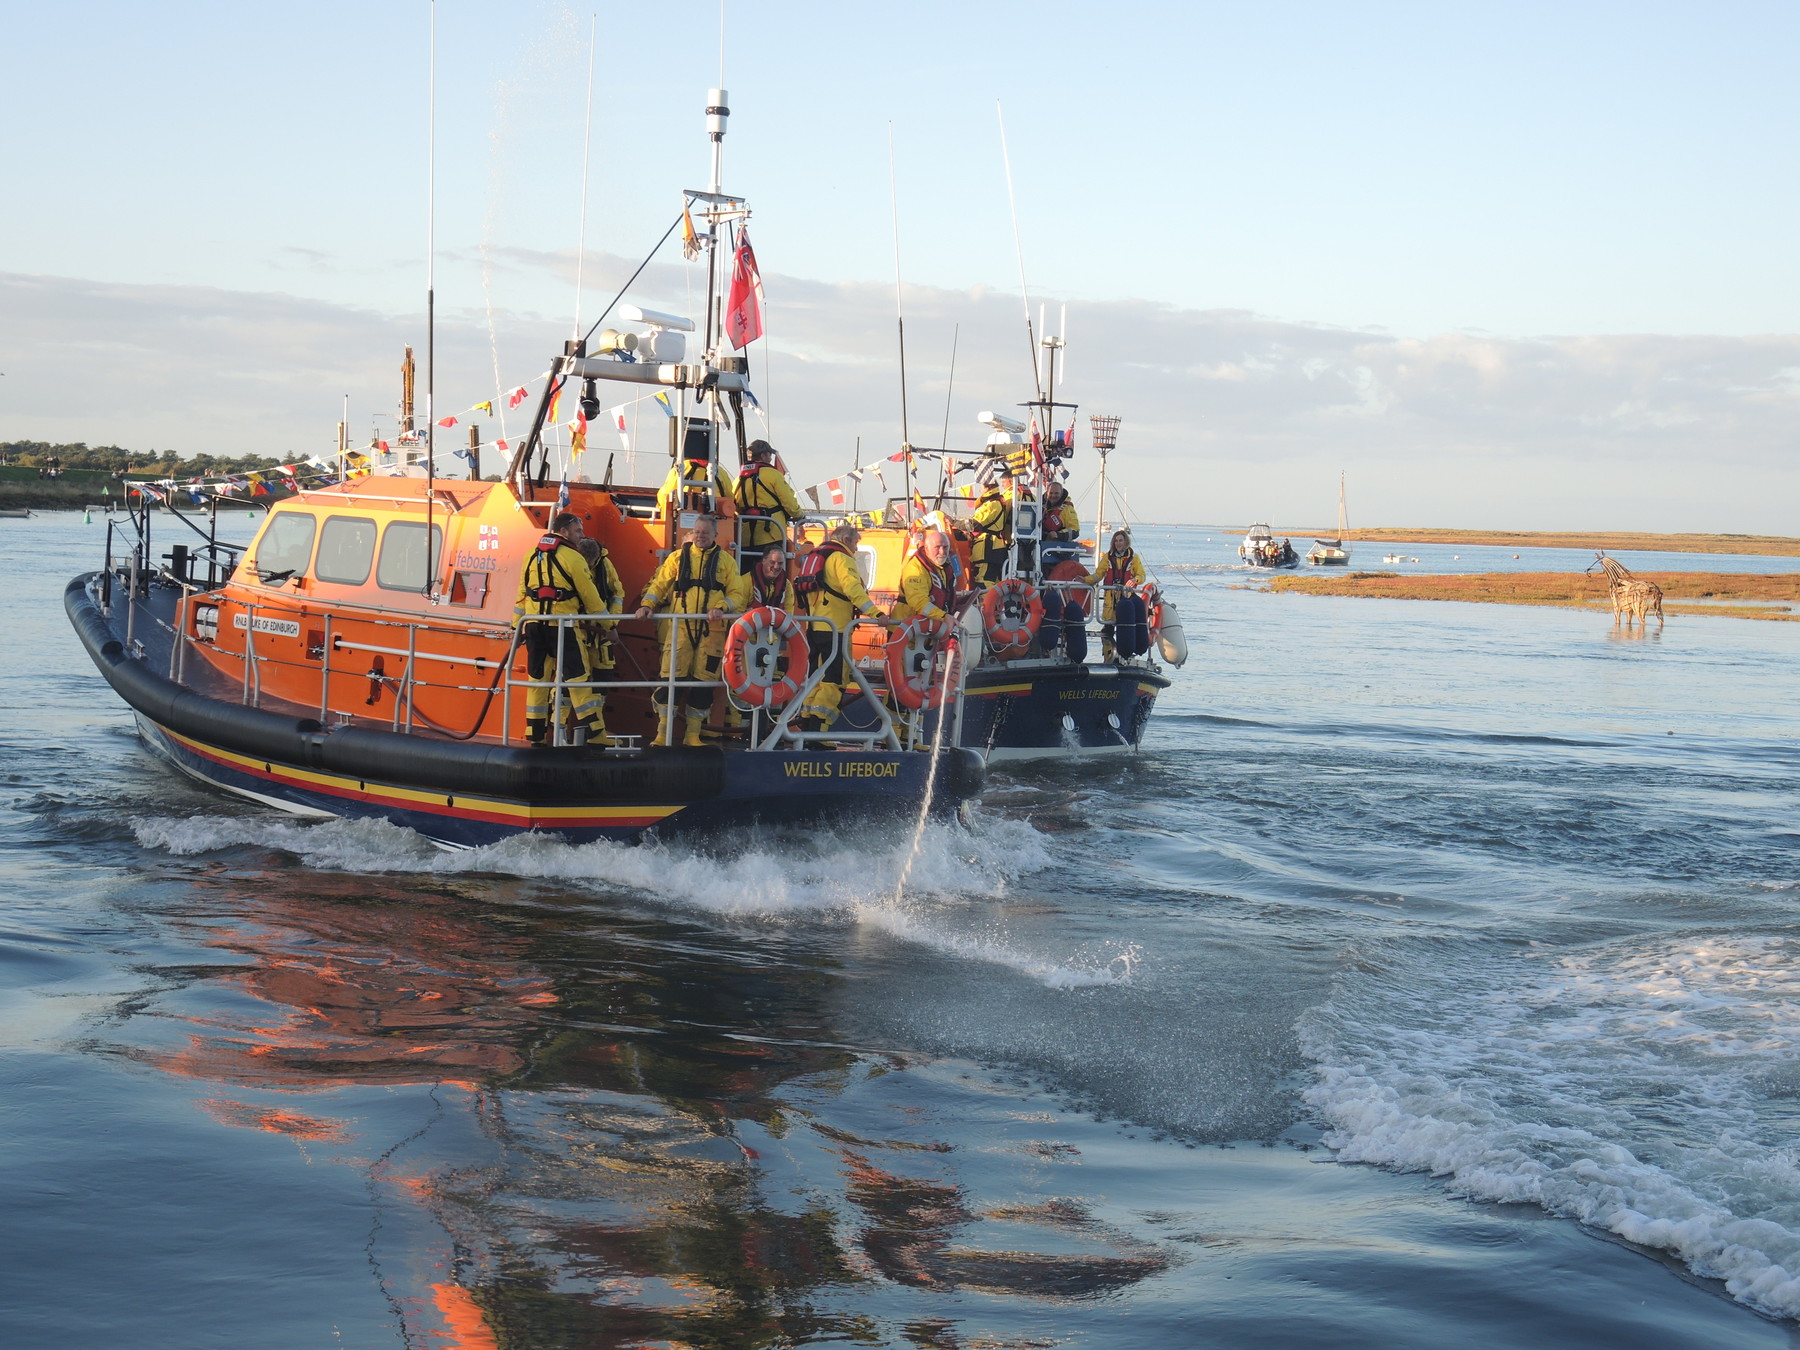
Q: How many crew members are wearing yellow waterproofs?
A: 13